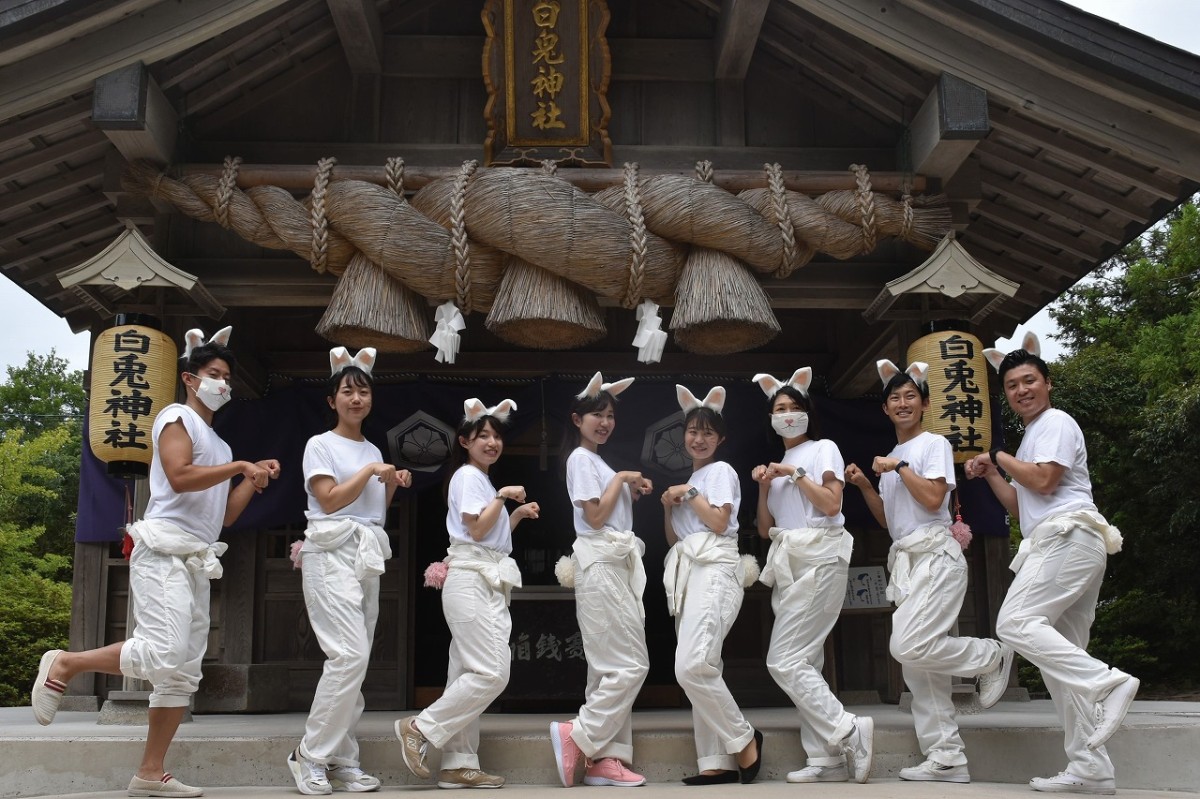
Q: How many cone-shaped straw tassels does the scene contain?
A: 3